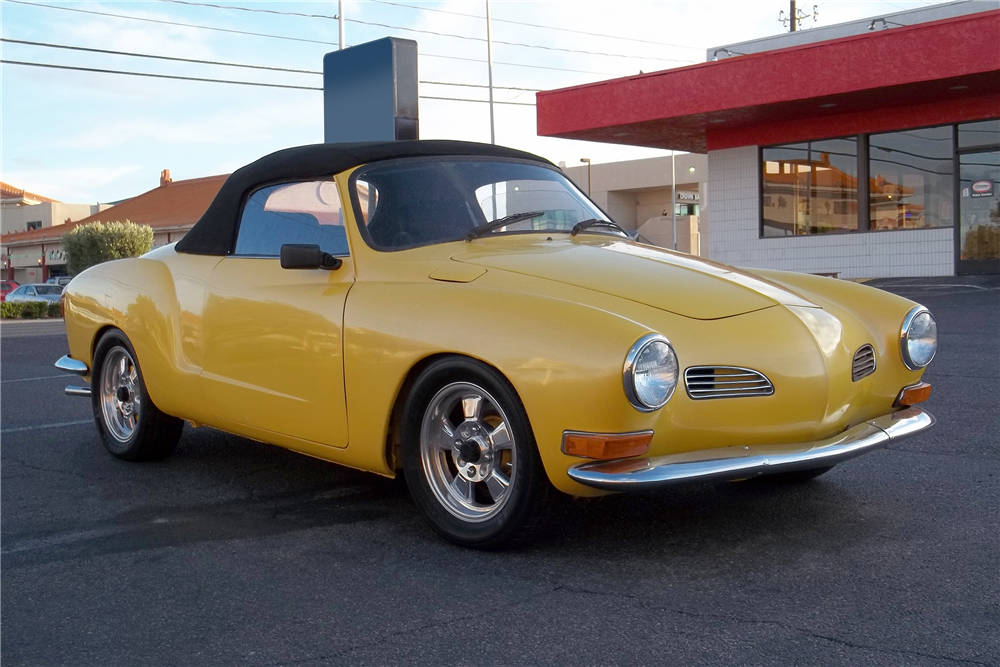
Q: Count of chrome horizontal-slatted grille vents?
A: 2